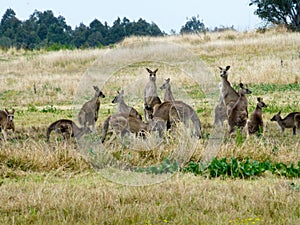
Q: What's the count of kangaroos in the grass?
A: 12